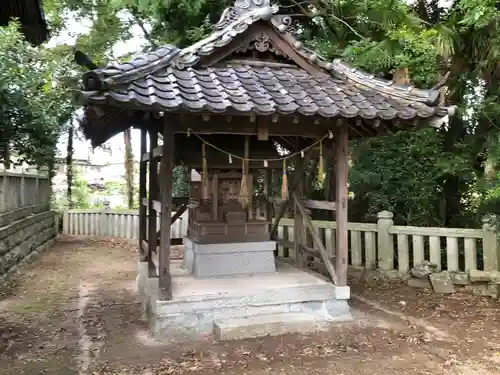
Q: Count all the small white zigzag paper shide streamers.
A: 3